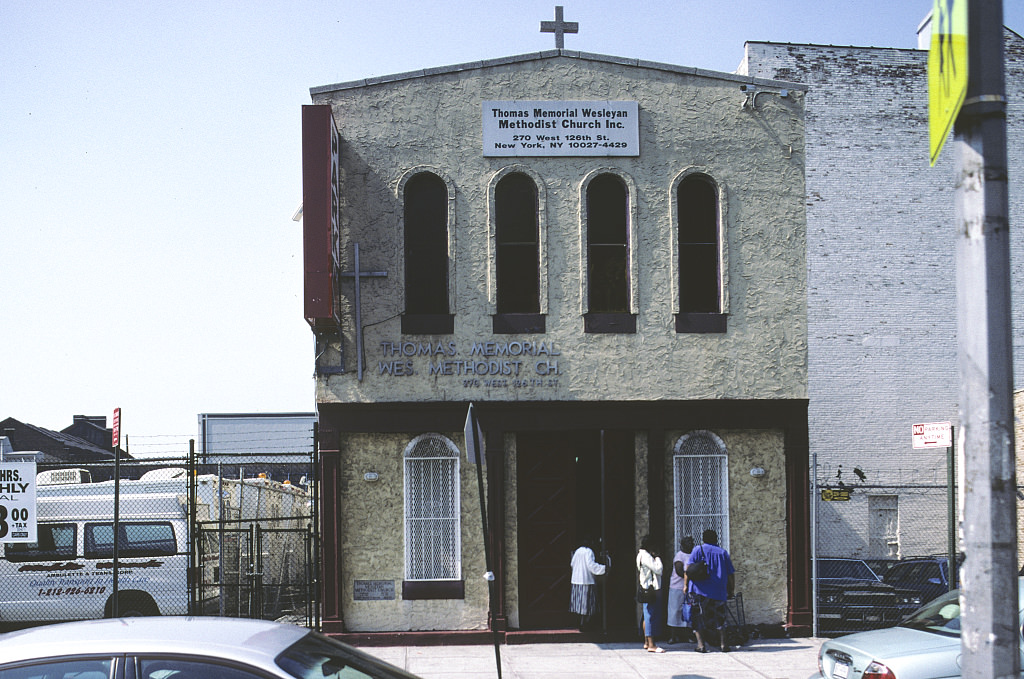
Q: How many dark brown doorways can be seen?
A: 1